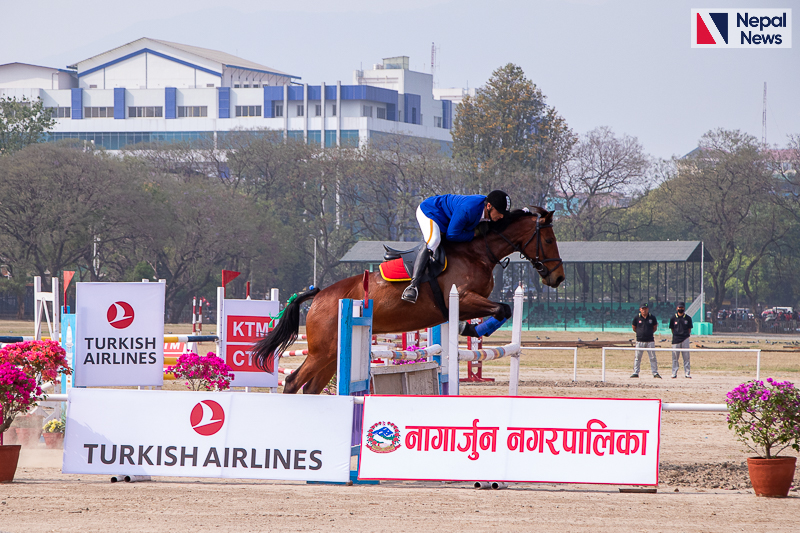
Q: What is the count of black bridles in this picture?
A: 1